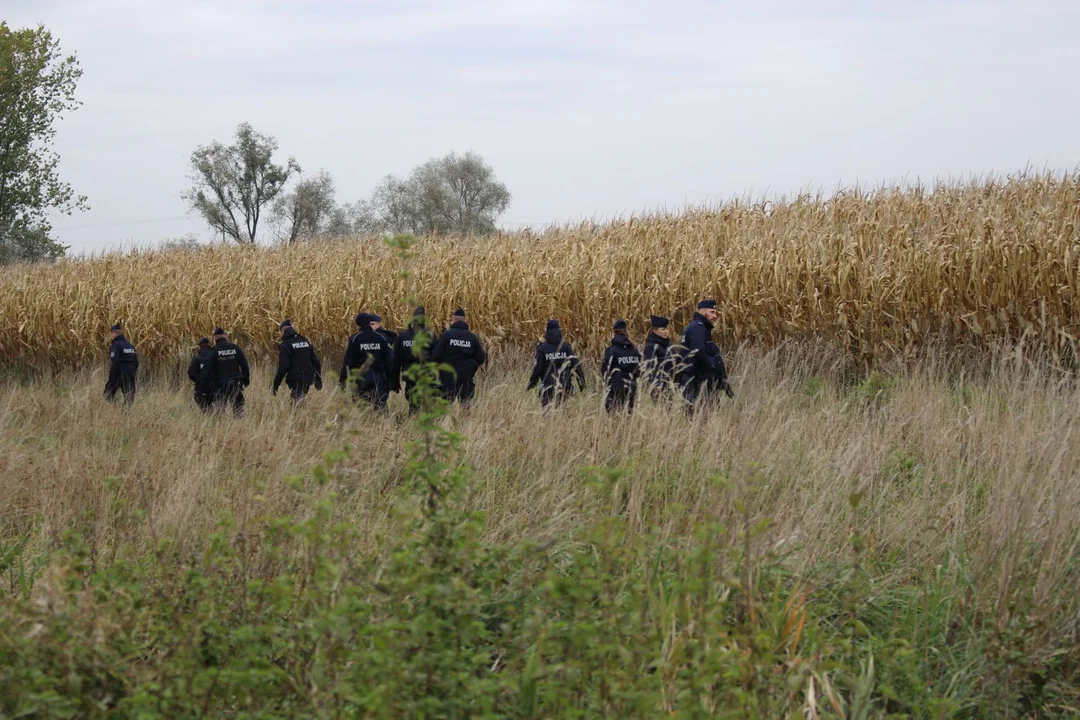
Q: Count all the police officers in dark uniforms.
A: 12